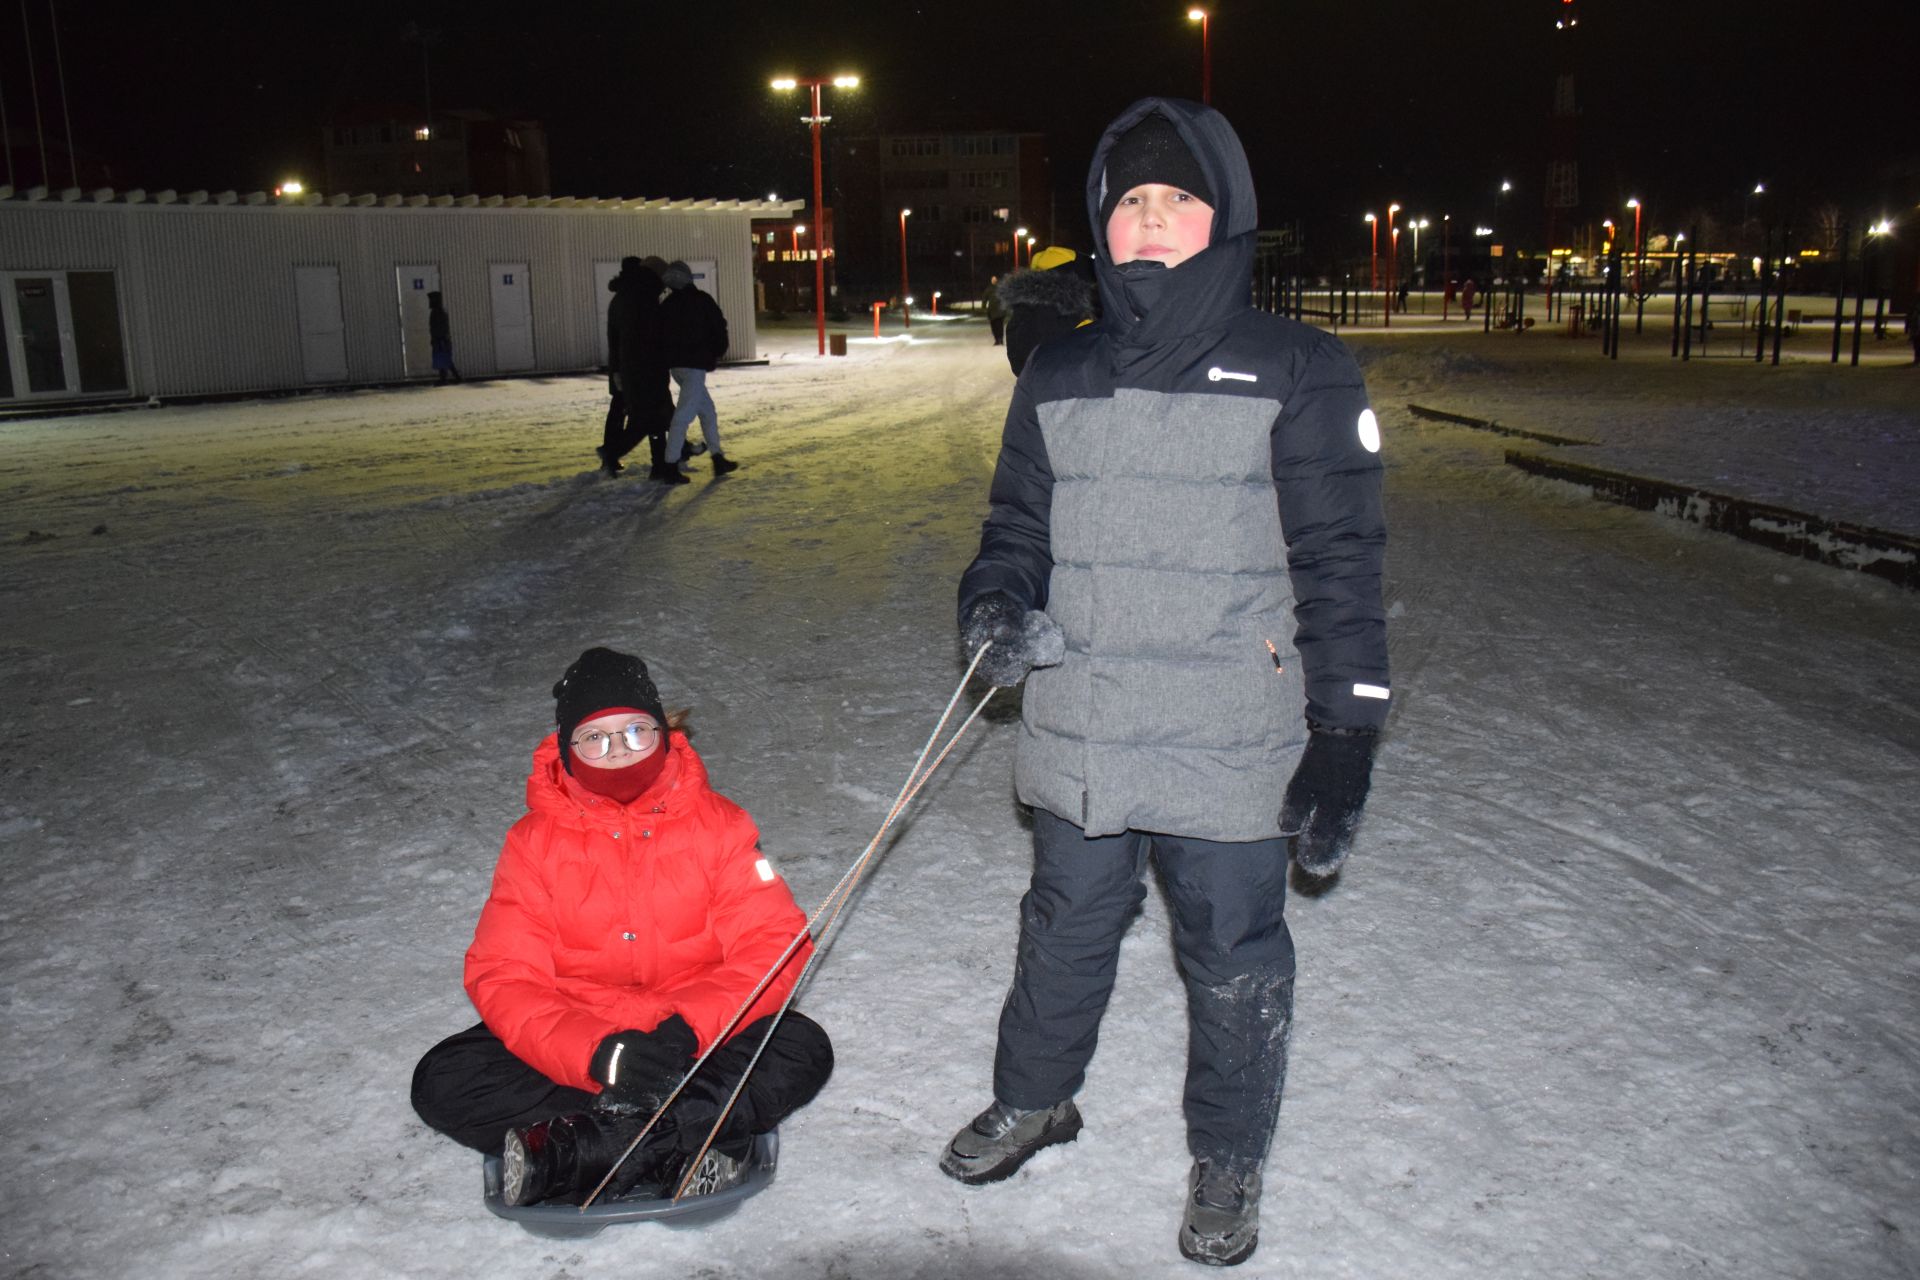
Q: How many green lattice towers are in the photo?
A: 0